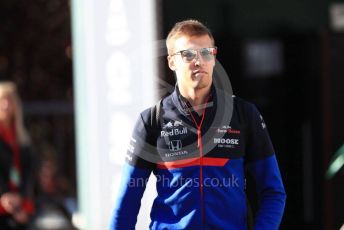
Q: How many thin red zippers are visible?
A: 1